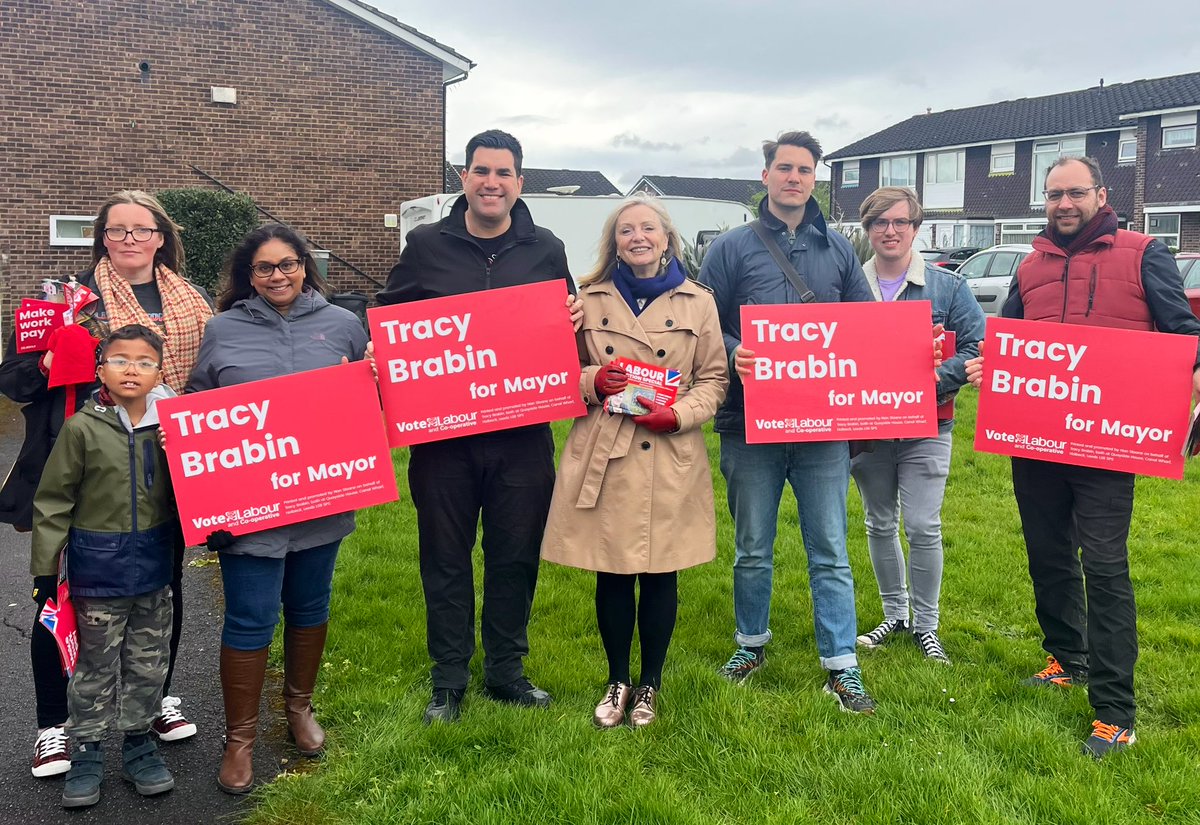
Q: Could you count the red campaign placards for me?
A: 4